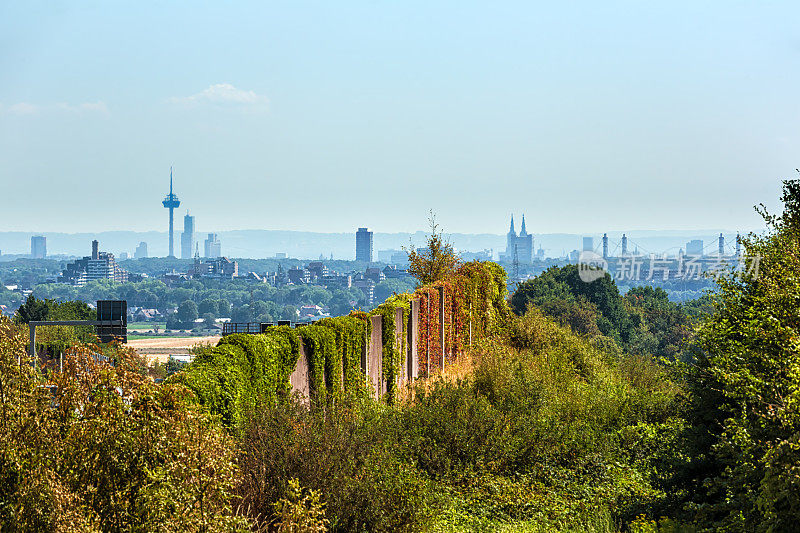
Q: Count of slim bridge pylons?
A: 4